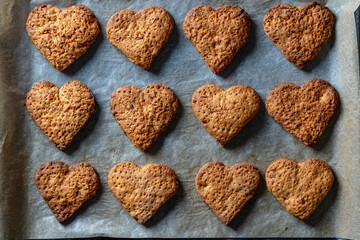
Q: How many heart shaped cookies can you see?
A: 12